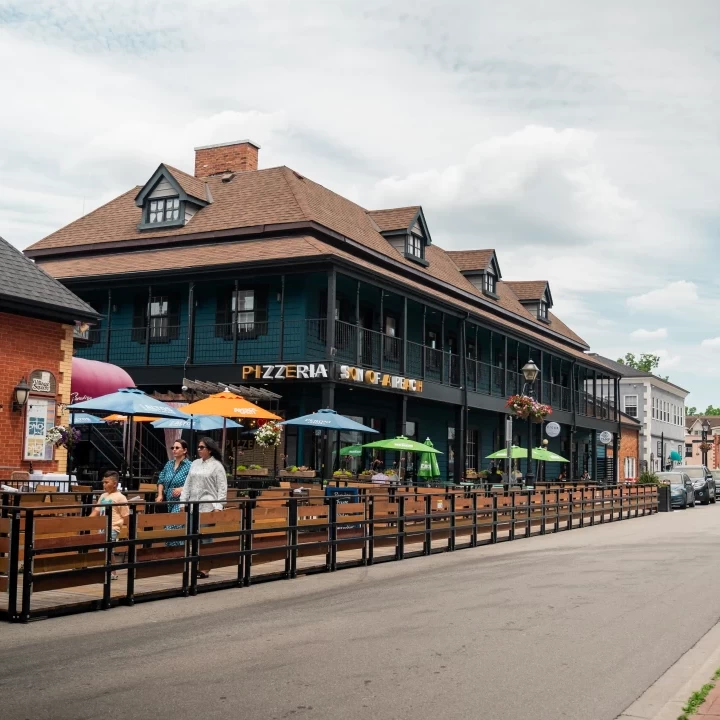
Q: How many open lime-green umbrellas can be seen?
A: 4